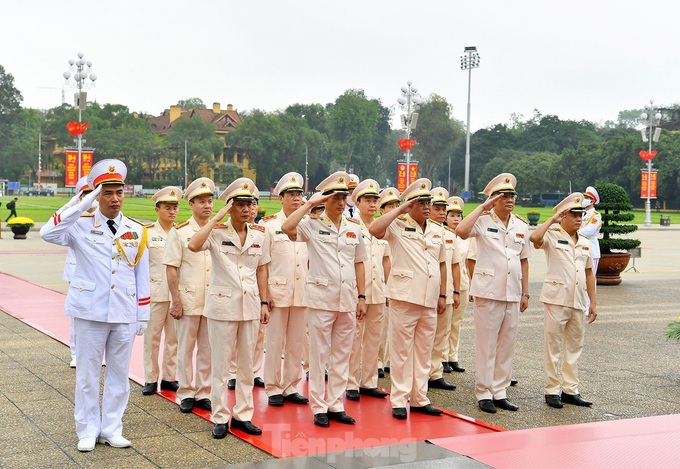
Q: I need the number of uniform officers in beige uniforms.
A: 14